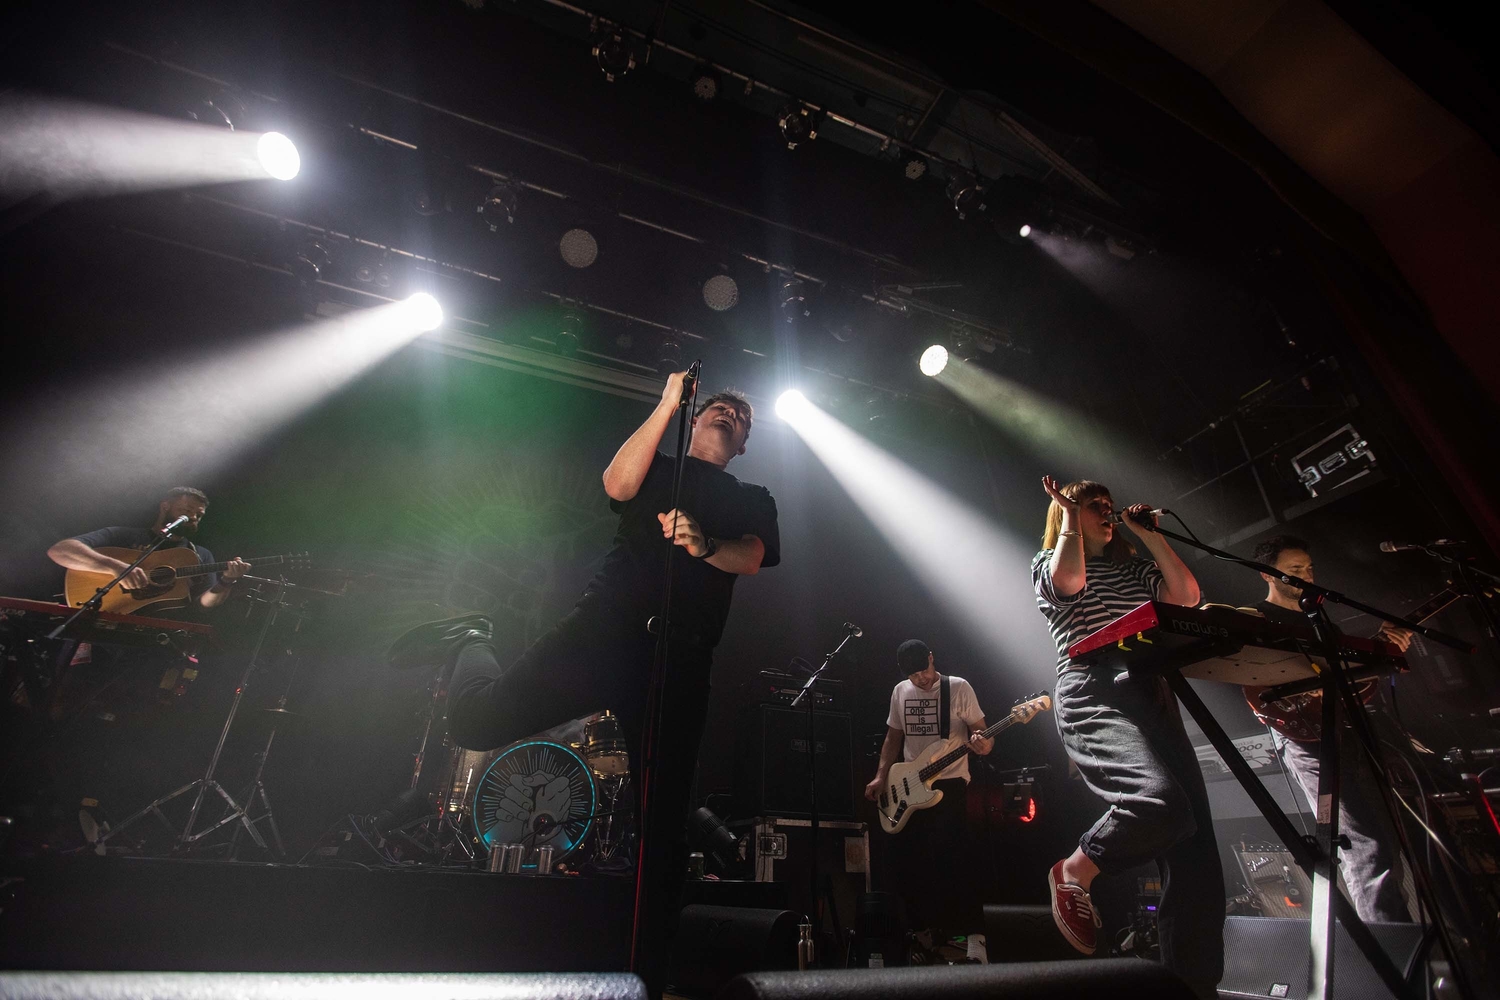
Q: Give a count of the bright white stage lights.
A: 5